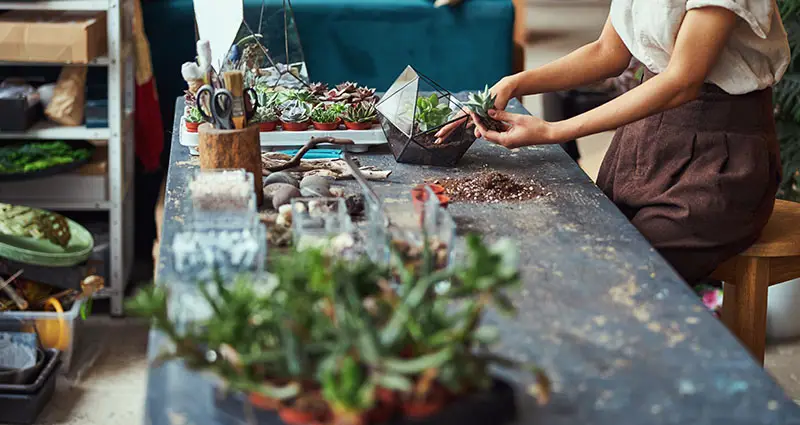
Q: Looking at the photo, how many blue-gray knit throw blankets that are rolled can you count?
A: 0